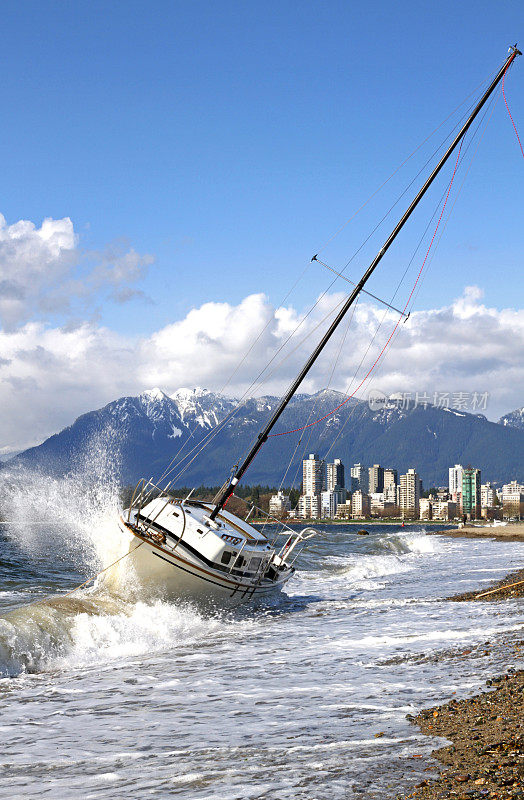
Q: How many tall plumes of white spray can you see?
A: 1